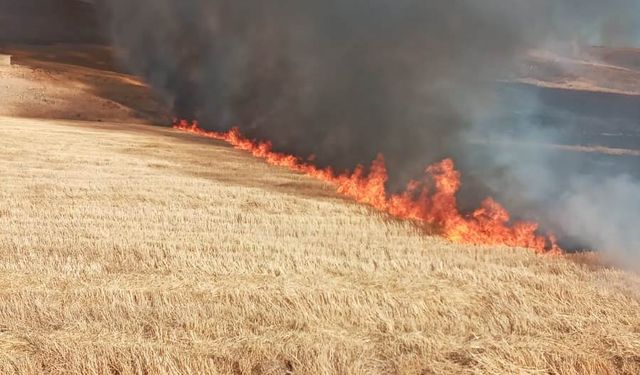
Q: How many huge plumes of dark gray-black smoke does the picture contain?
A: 1